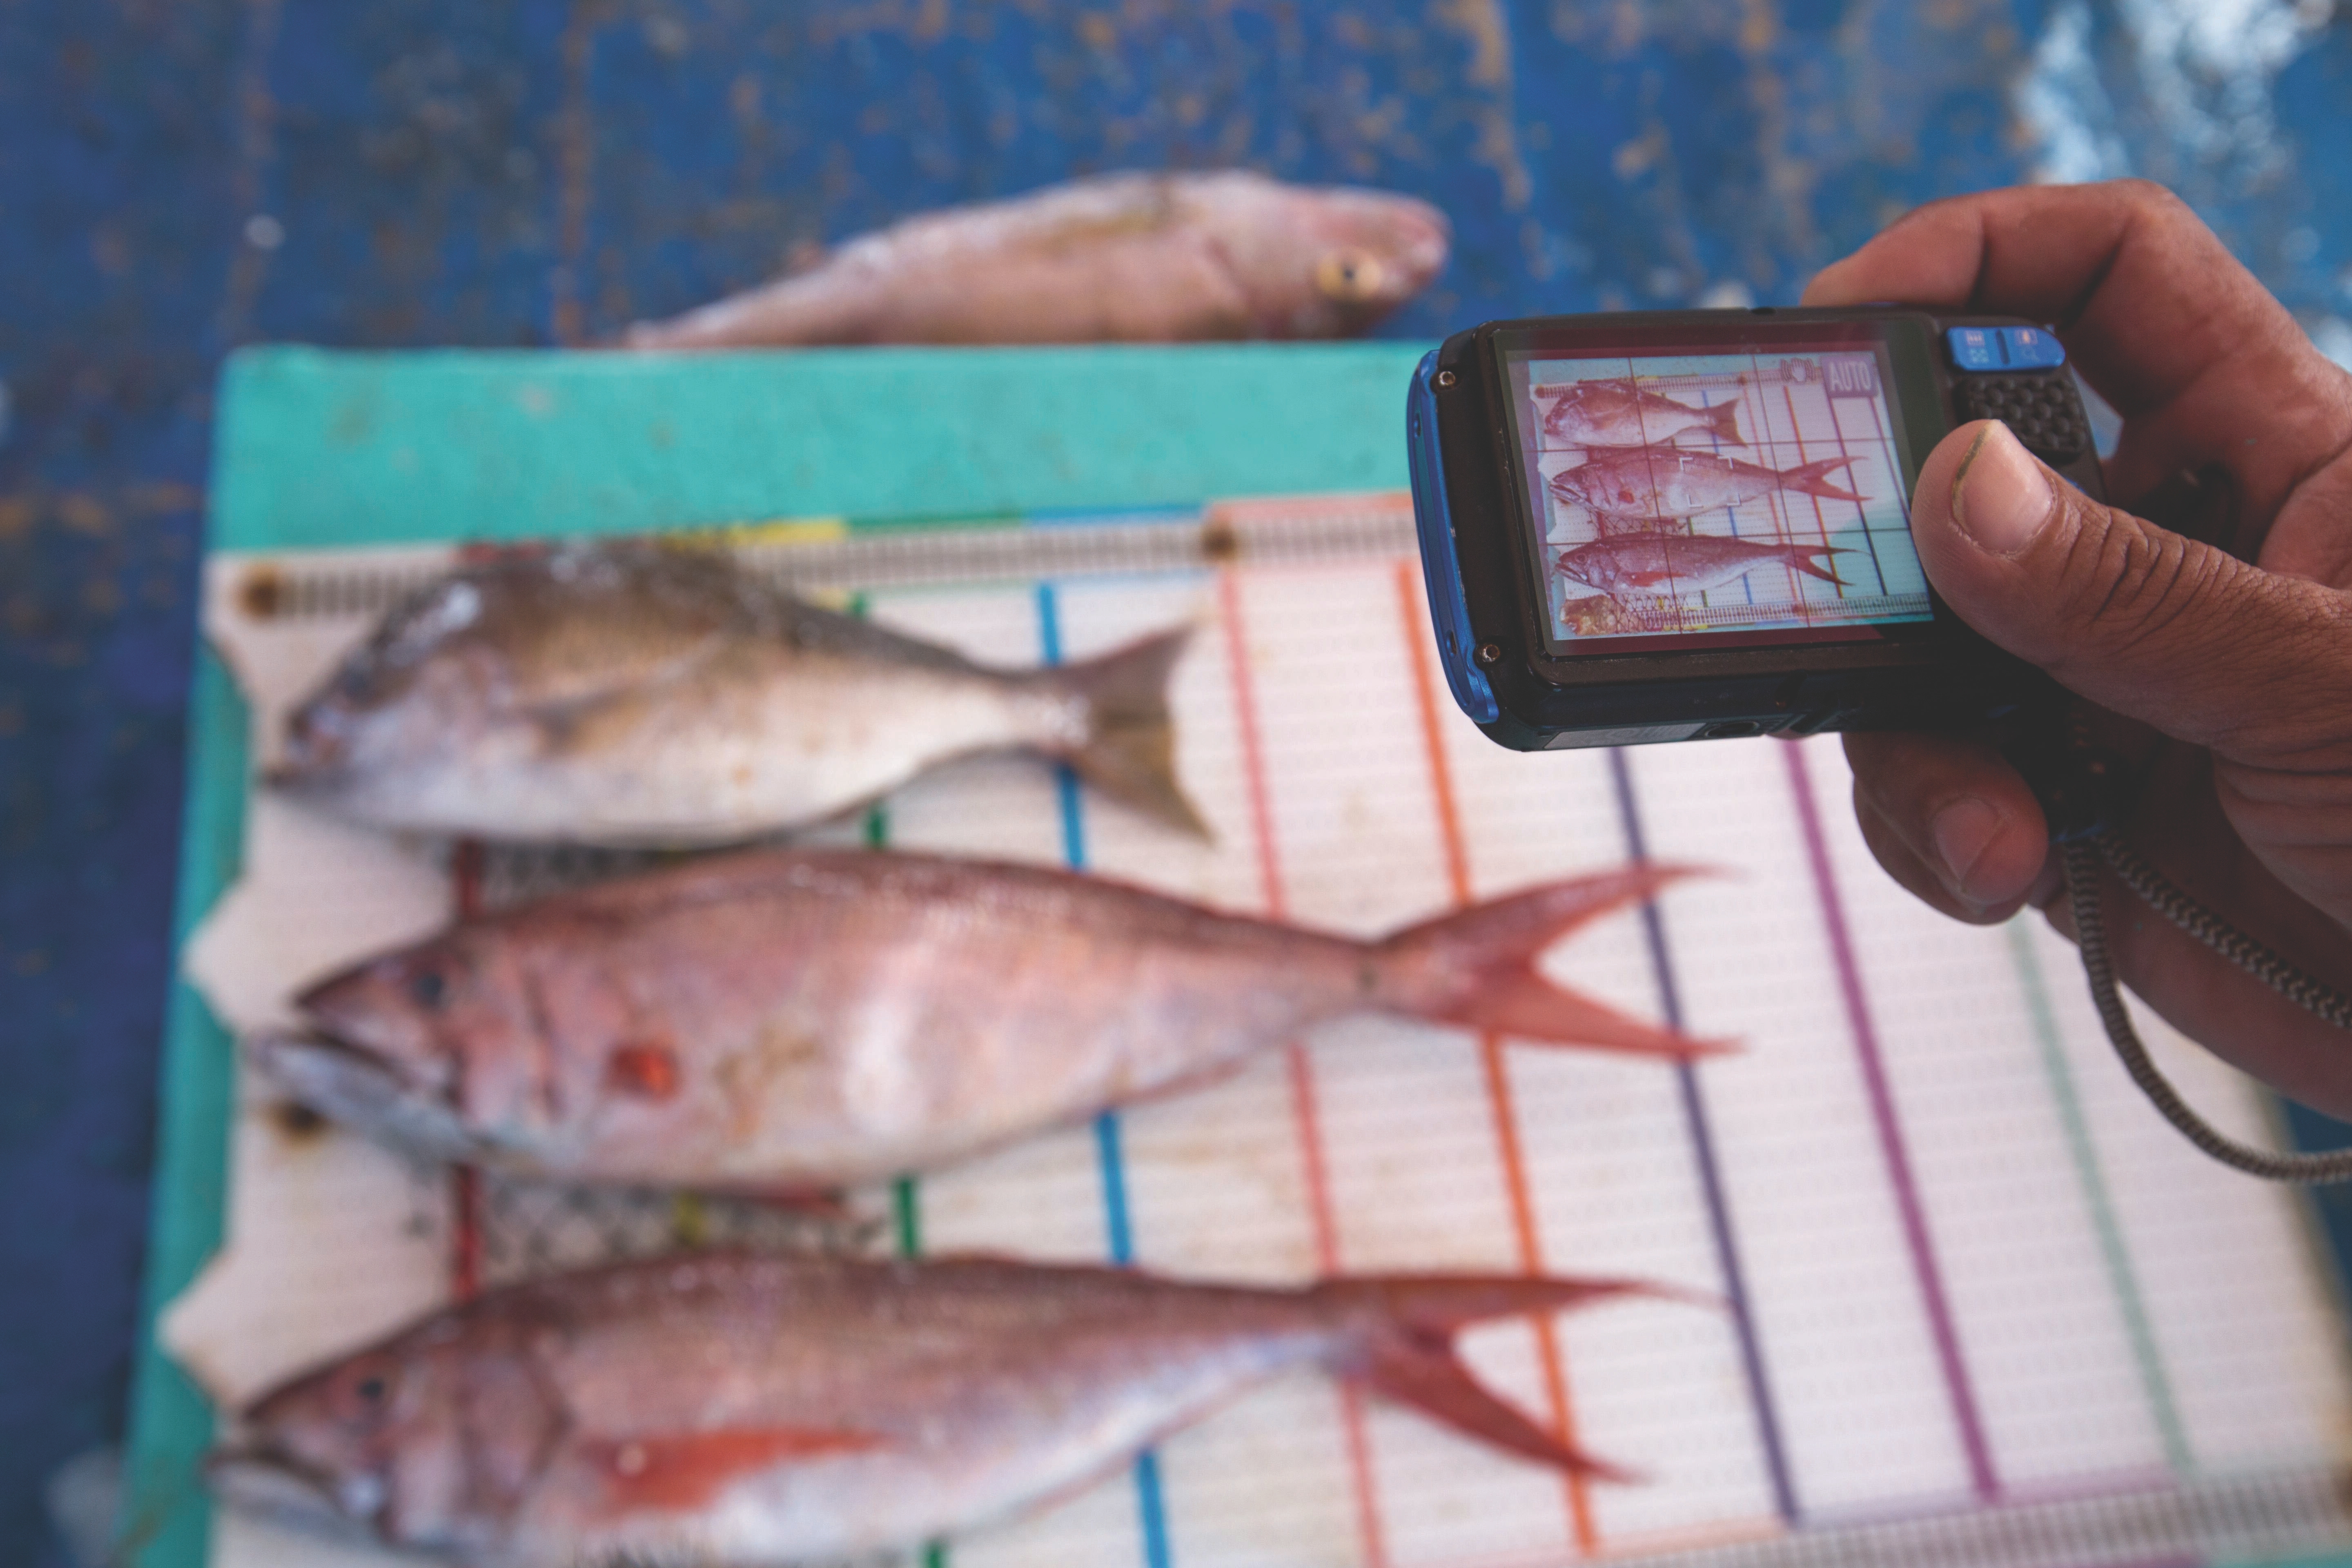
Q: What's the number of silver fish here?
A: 1